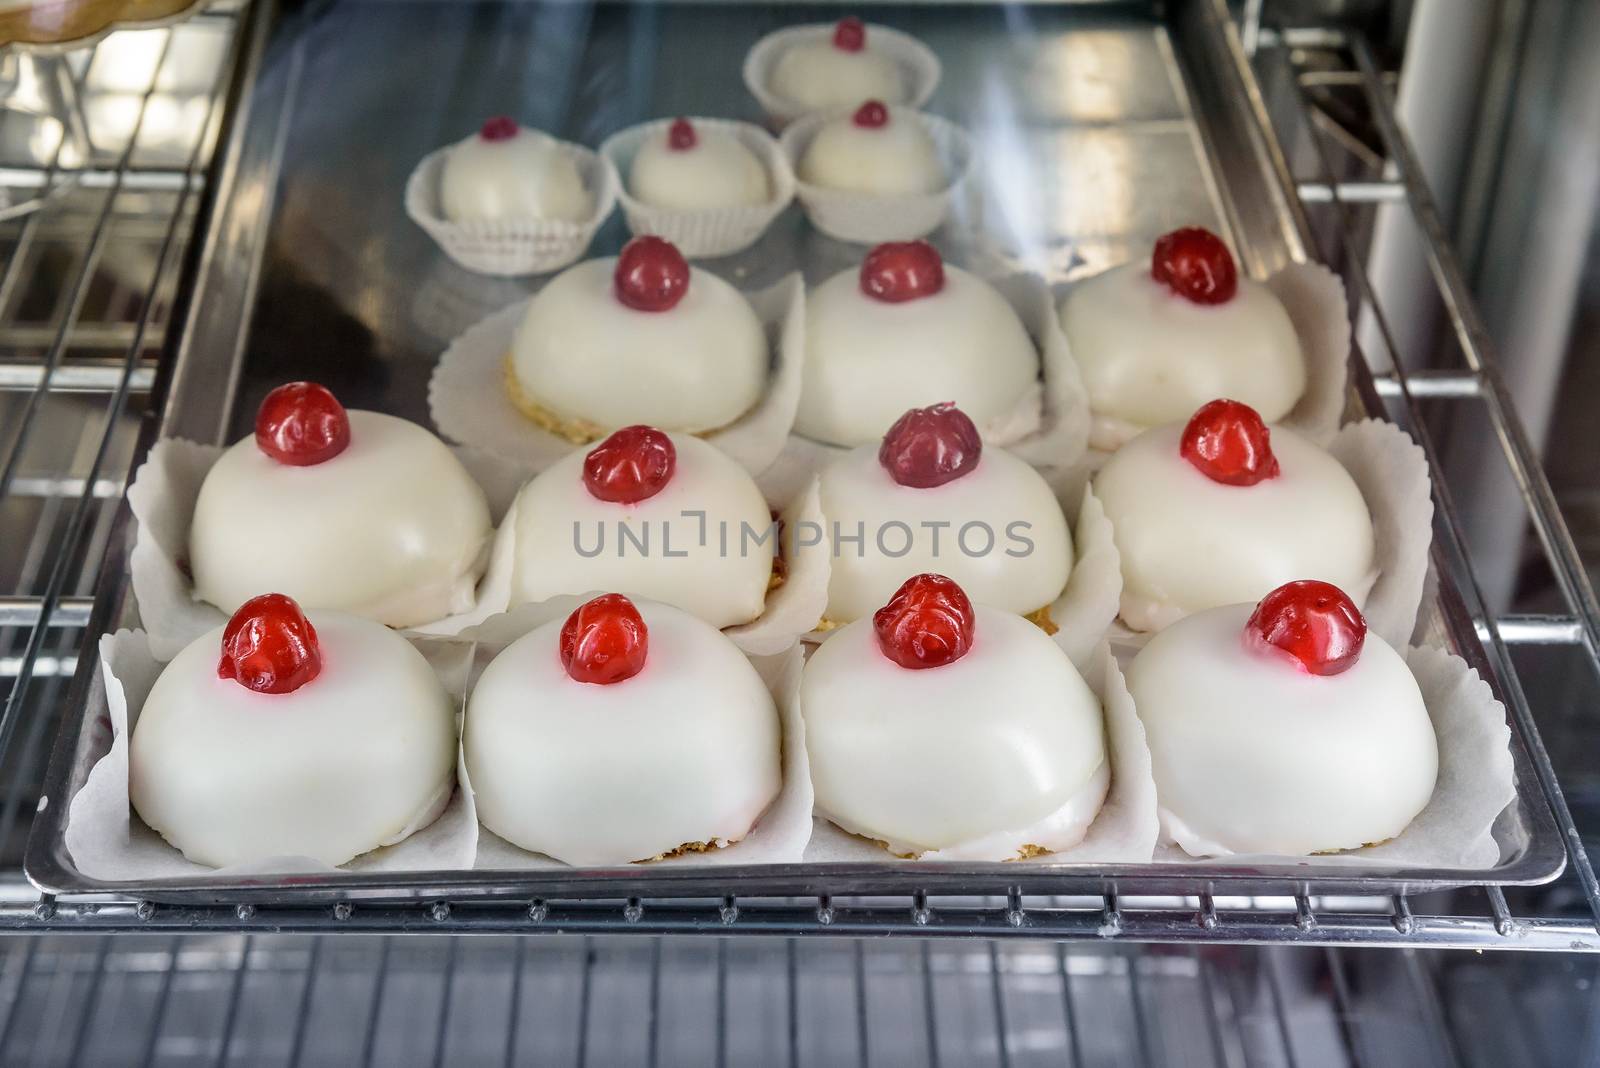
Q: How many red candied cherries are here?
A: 15